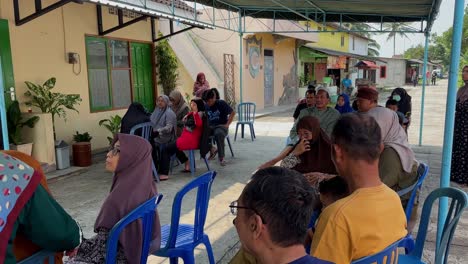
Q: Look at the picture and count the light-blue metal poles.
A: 4